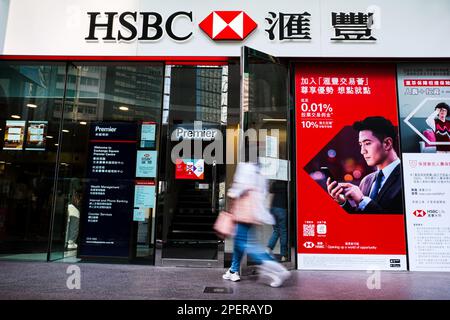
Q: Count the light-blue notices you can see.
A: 4